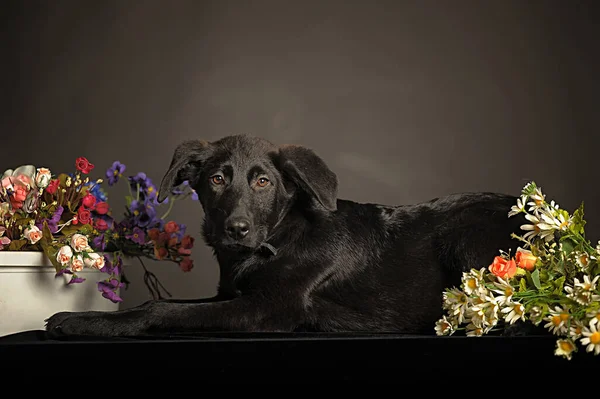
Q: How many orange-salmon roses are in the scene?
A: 2